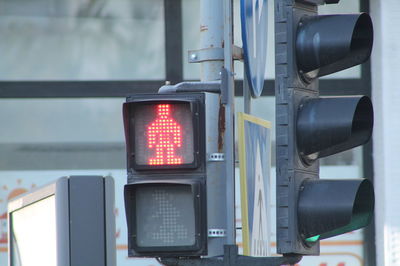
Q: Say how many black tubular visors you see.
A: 3